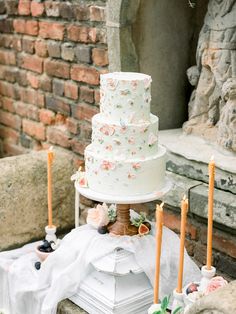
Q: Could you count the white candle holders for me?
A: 4